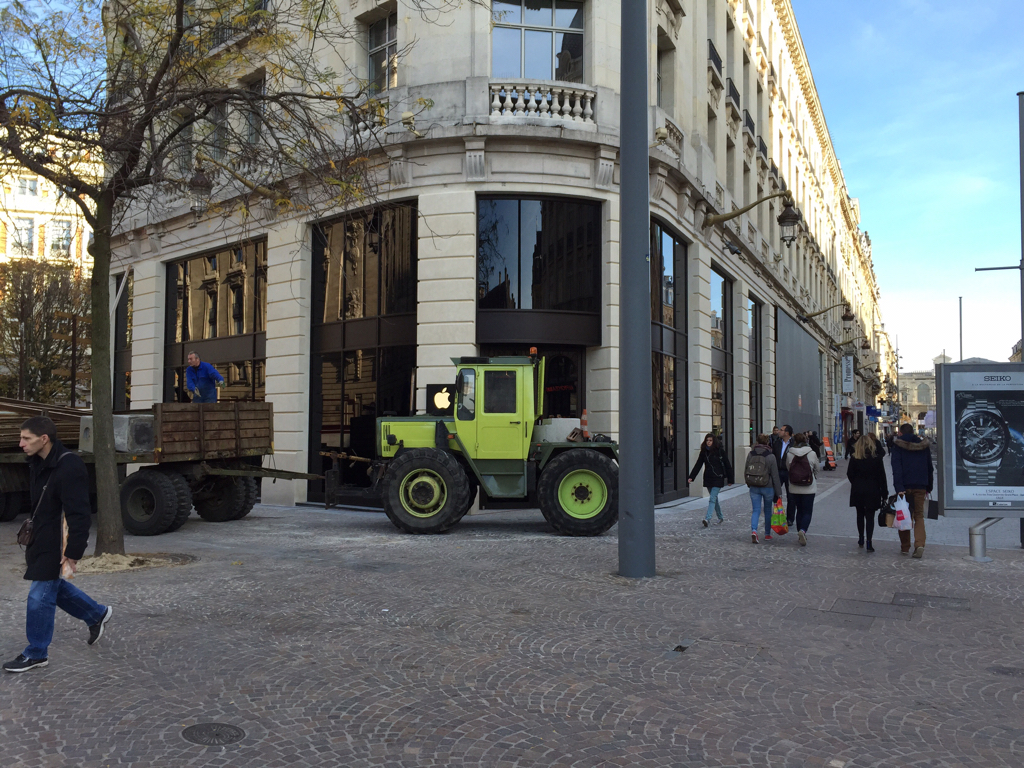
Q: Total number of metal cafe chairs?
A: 0